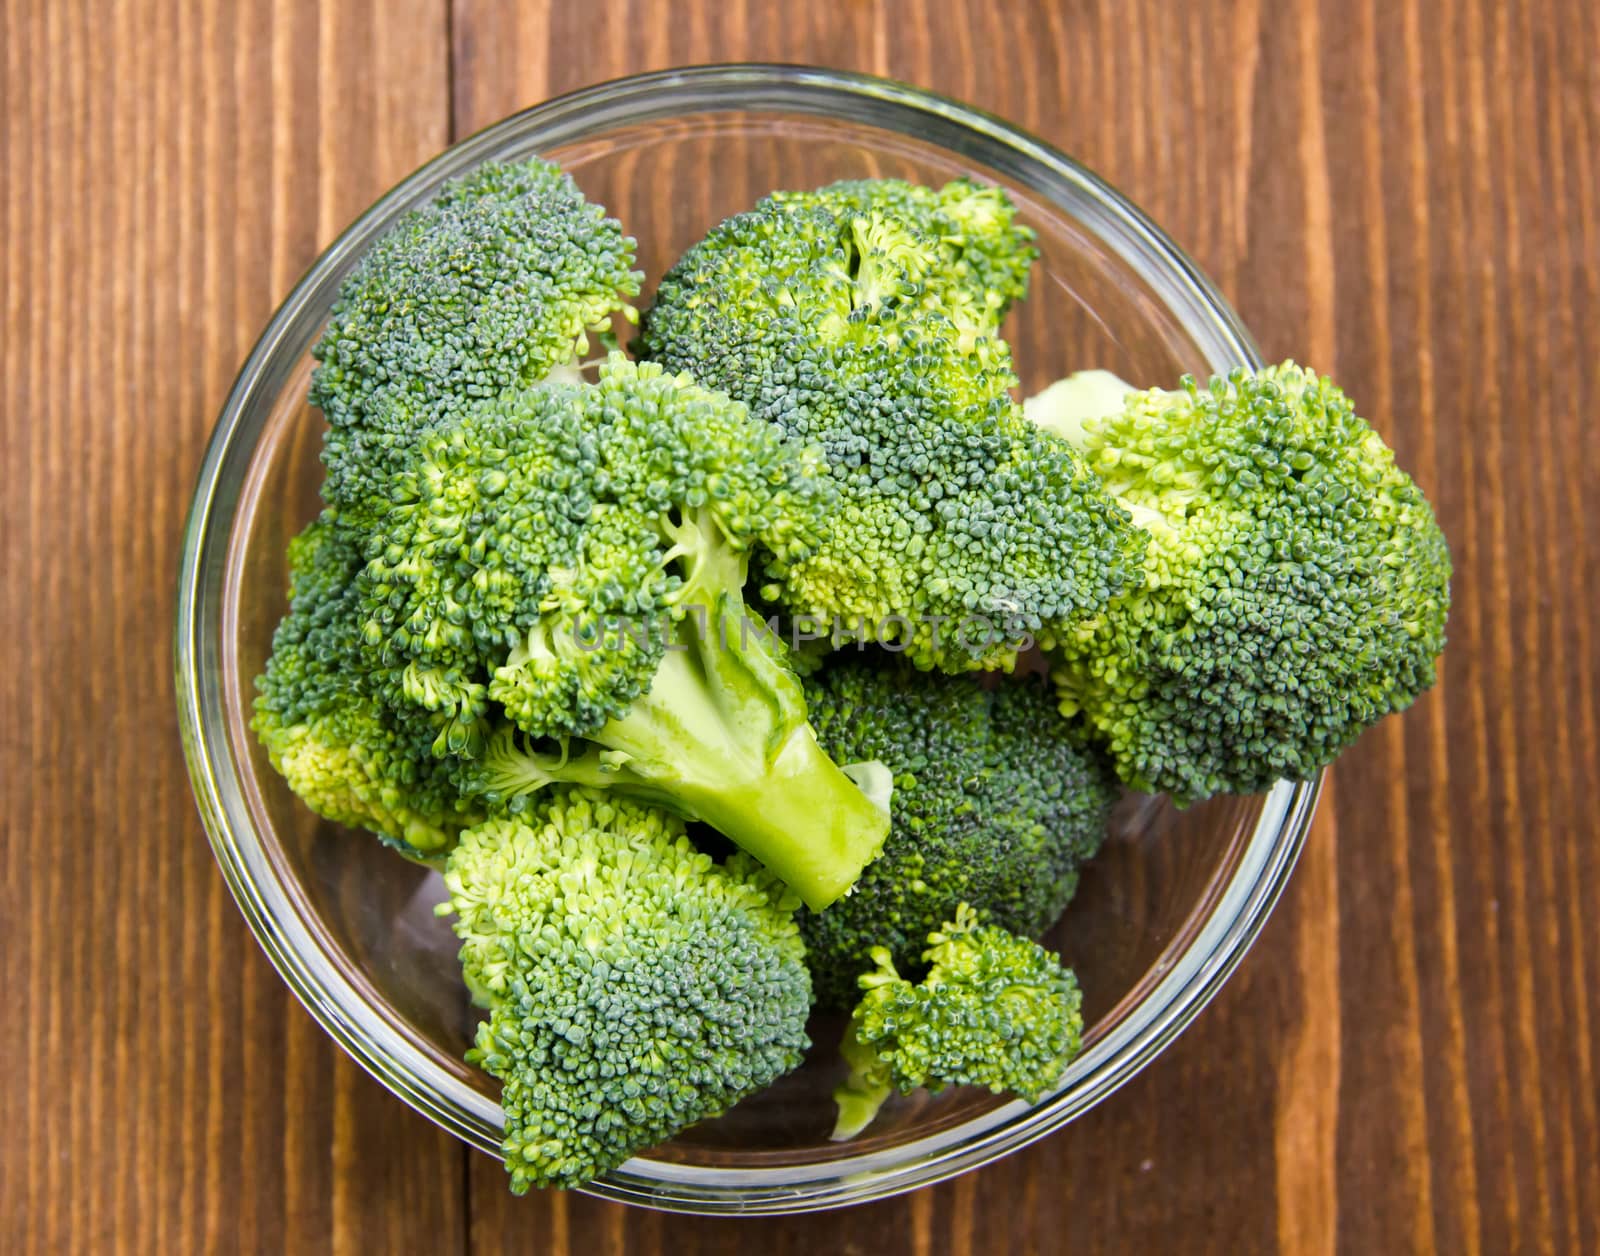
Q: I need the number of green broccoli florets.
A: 8